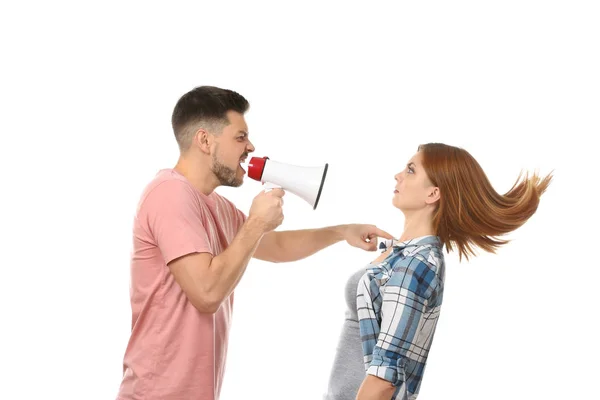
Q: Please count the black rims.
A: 1